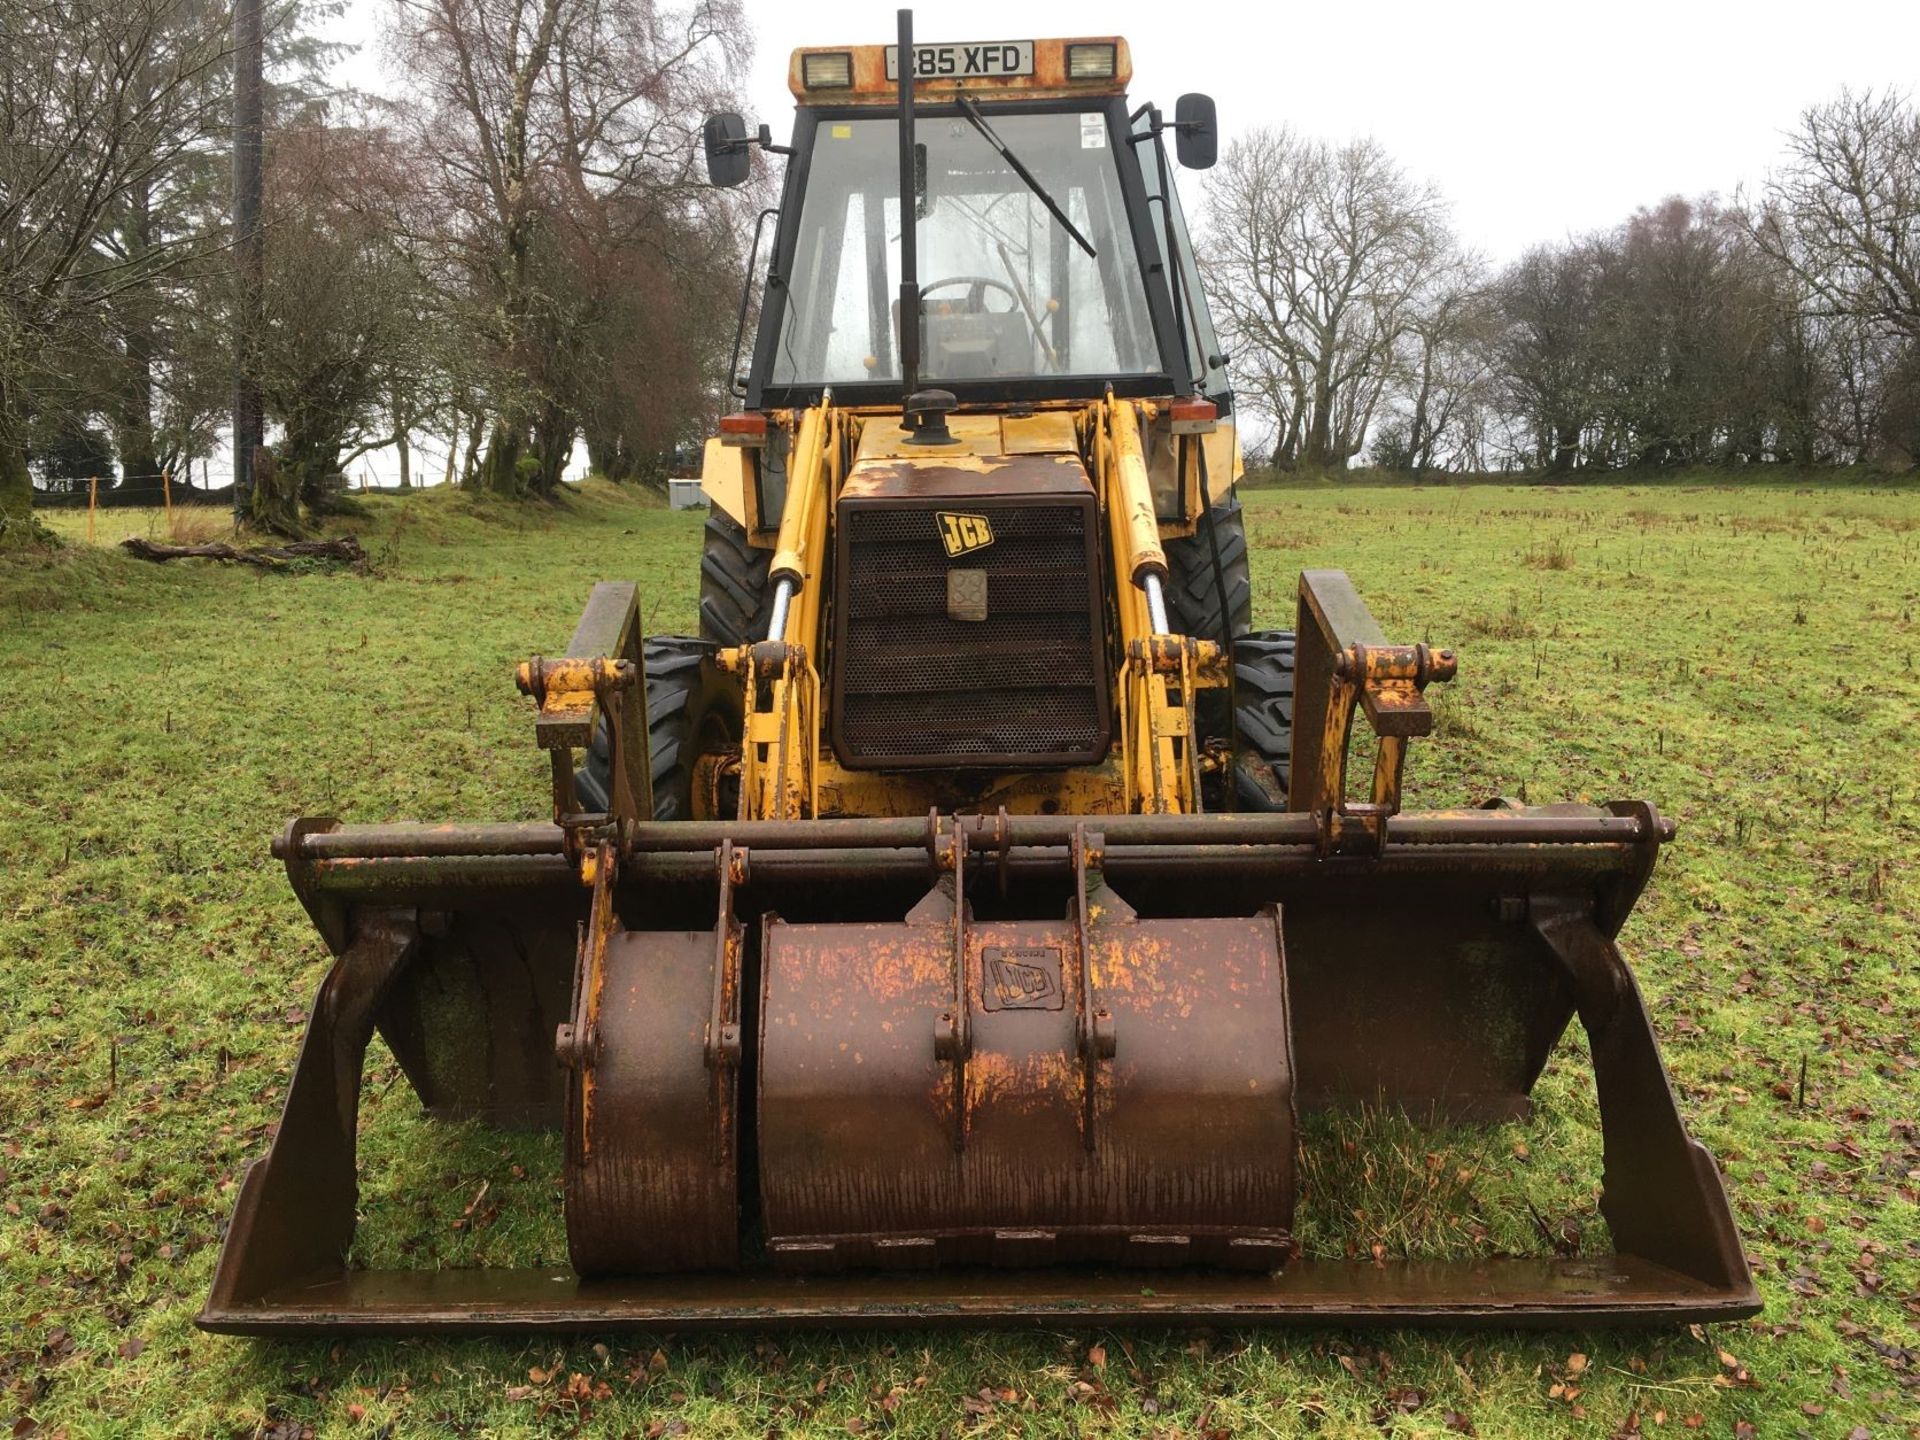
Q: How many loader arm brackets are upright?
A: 2